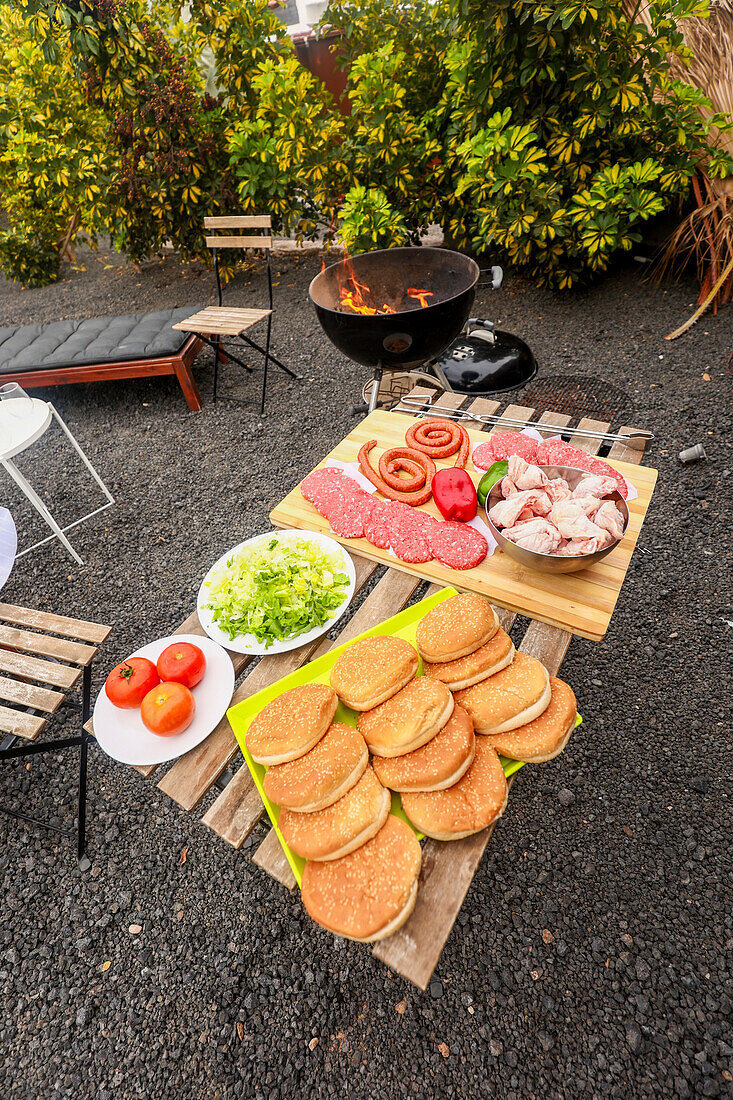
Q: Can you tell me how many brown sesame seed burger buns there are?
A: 12